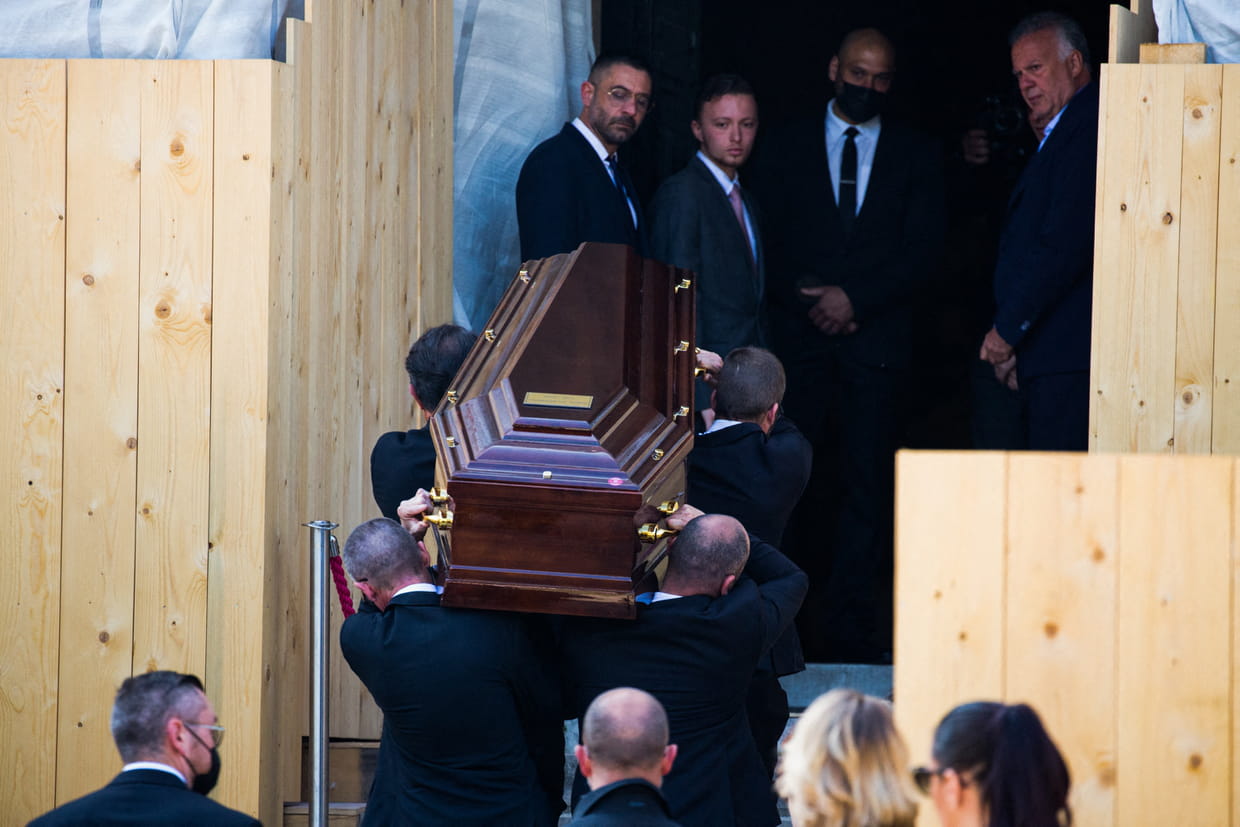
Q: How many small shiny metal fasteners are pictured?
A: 9